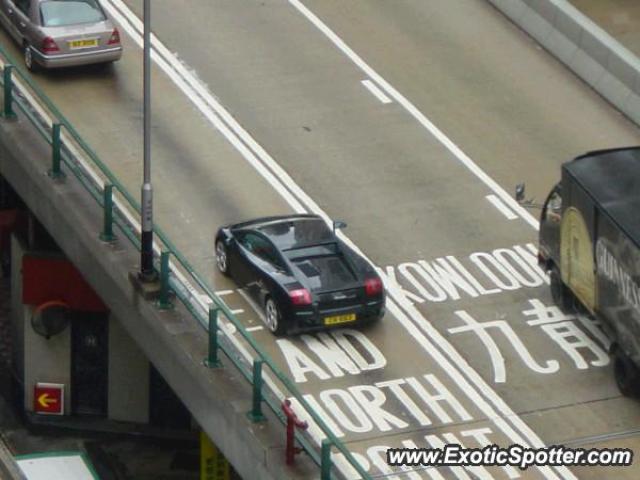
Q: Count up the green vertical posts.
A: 7